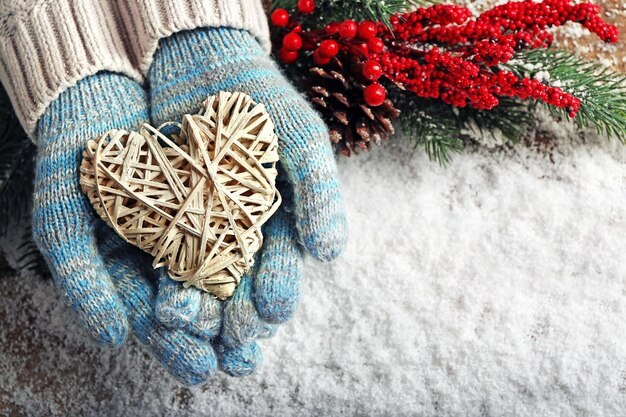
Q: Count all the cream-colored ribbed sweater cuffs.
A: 2